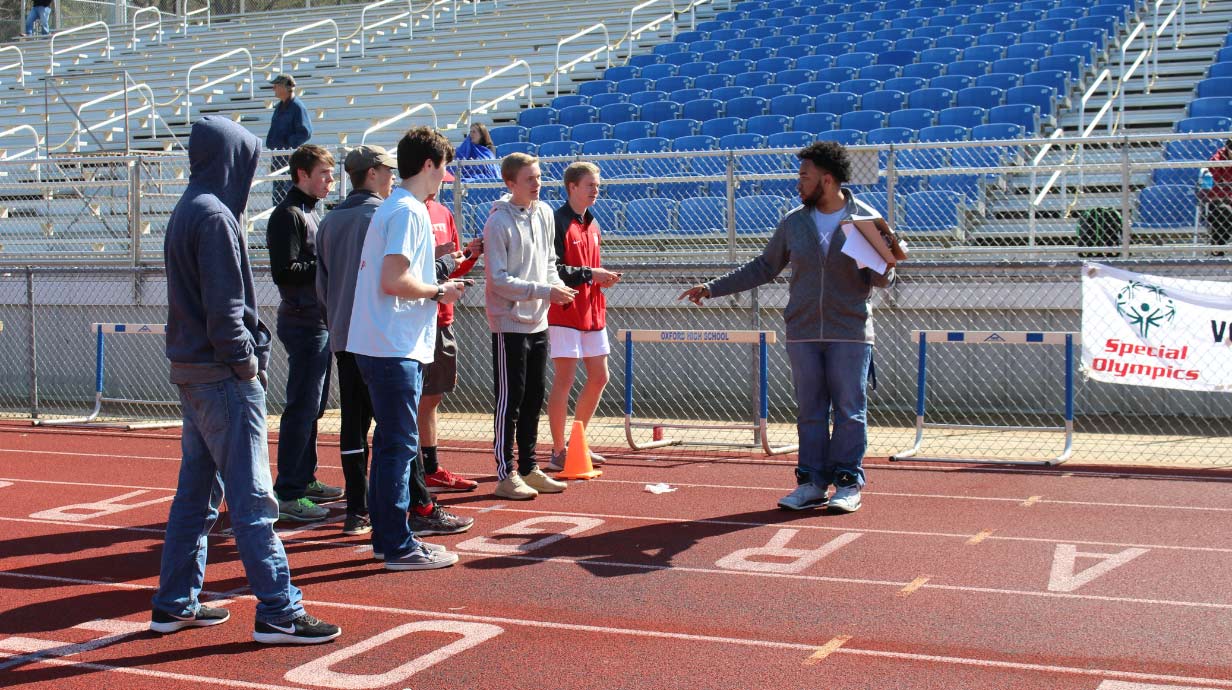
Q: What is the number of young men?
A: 8